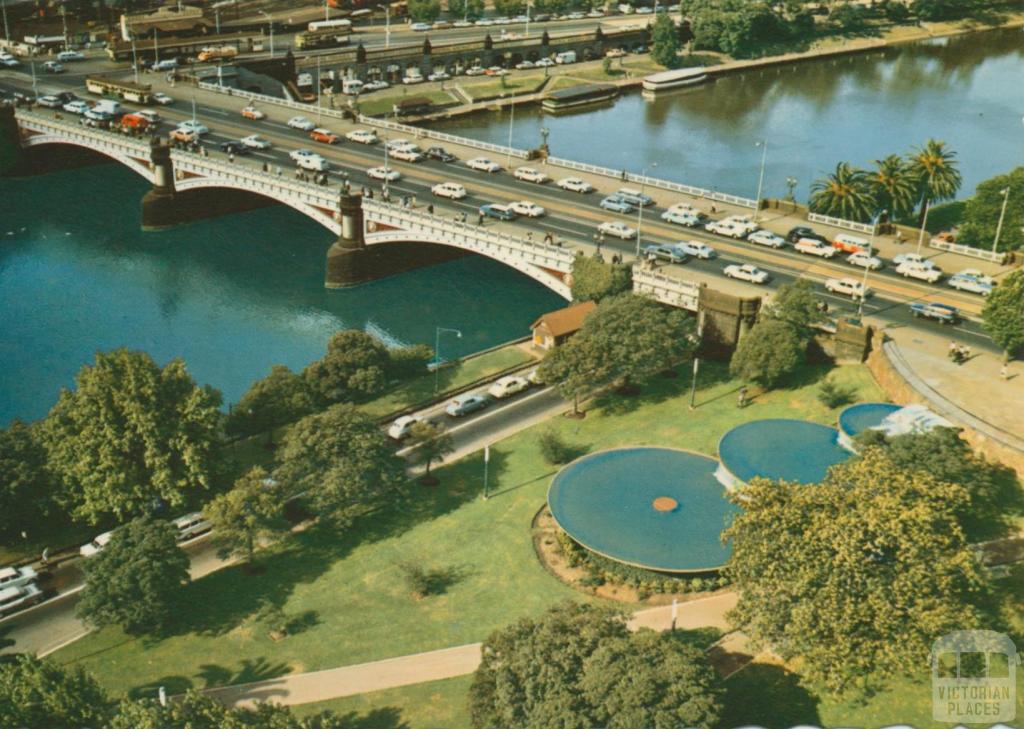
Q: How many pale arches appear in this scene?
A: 3